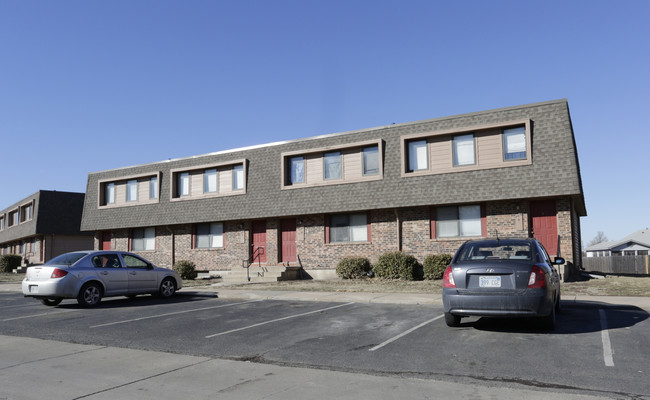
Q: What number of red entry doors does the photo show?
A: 4